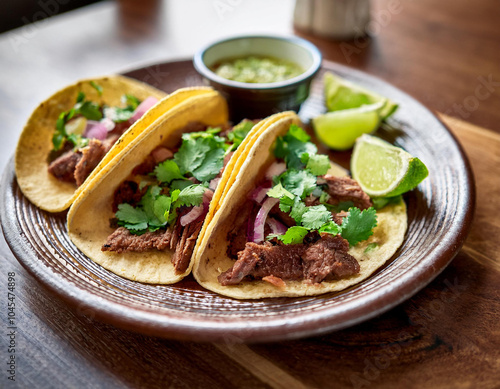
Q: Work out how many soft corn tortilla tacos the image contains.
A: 3